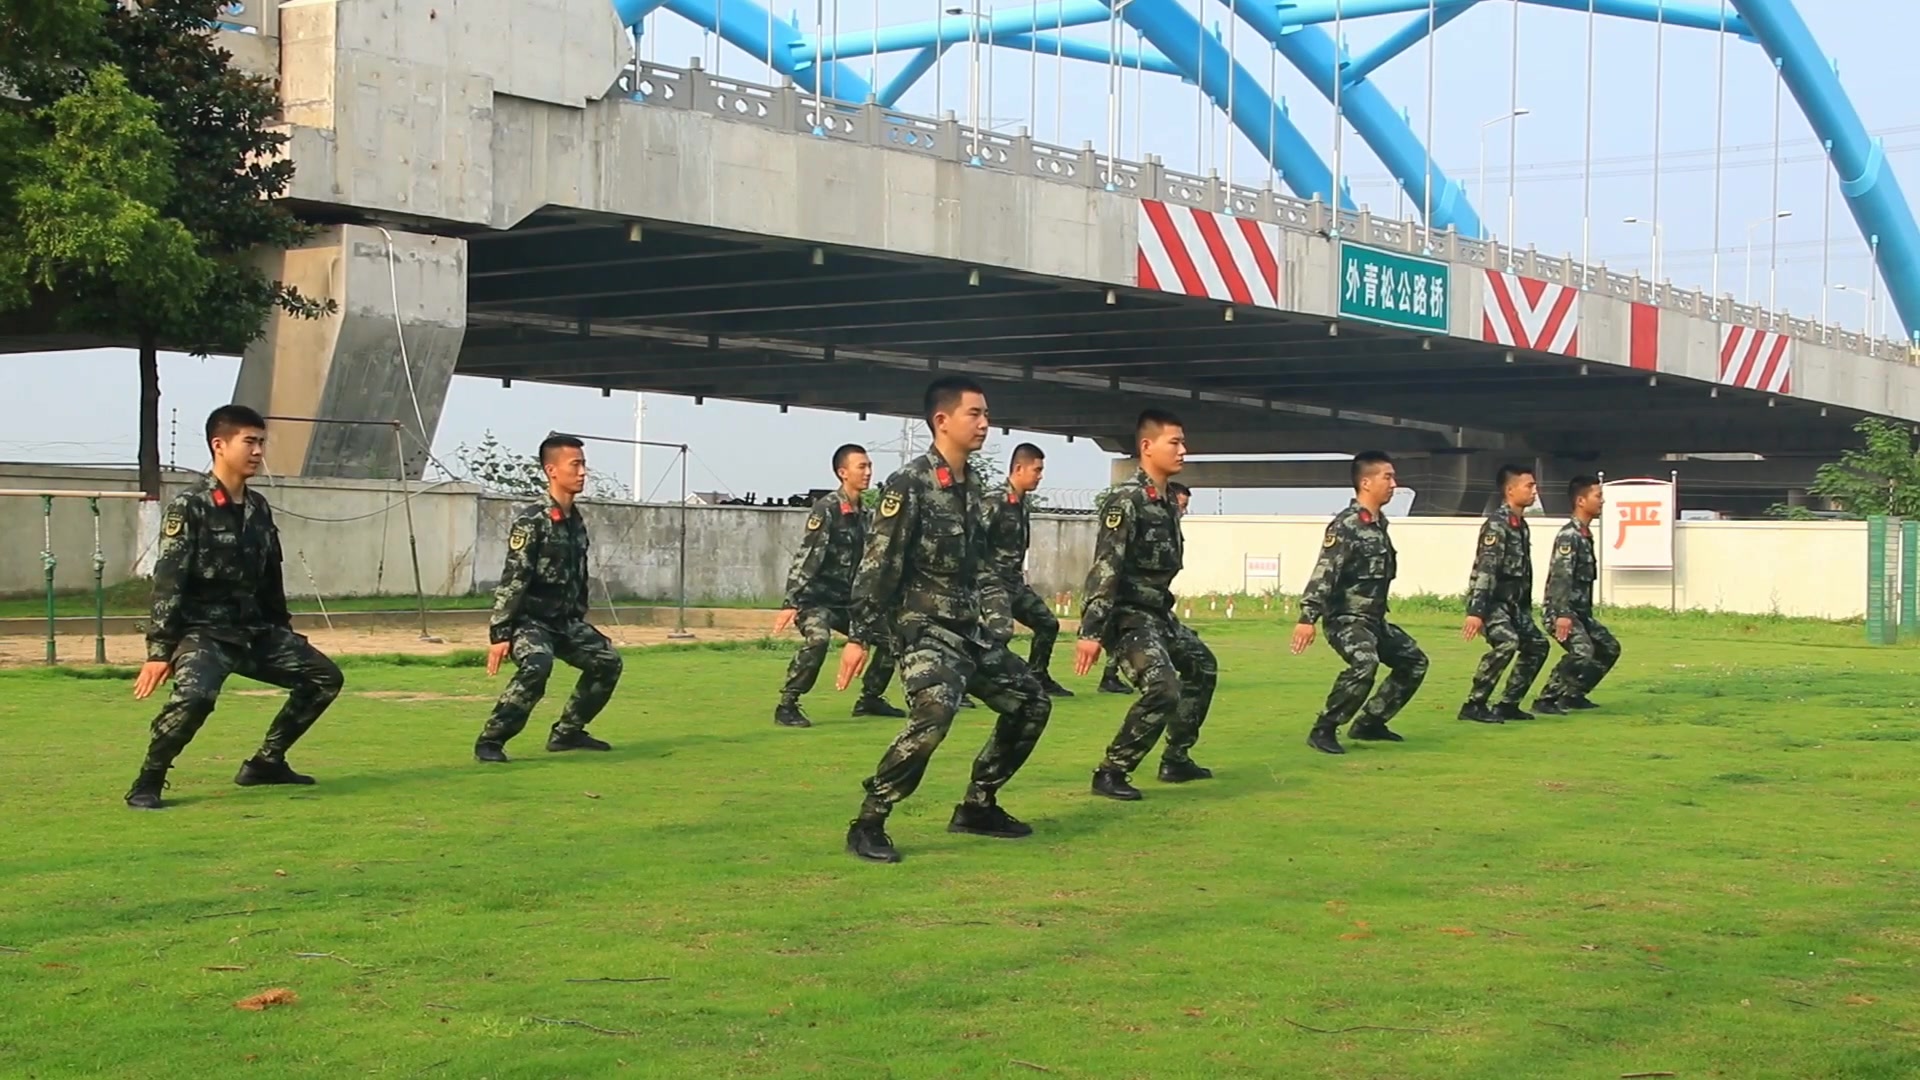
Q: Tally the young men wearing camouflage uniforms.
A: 10